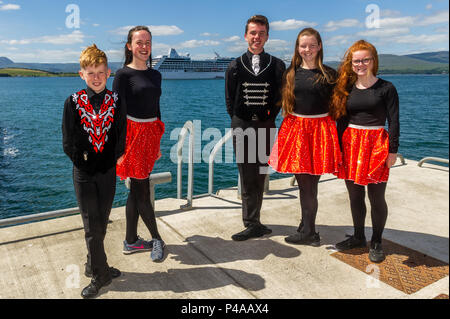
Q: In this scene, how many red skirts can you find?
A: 3